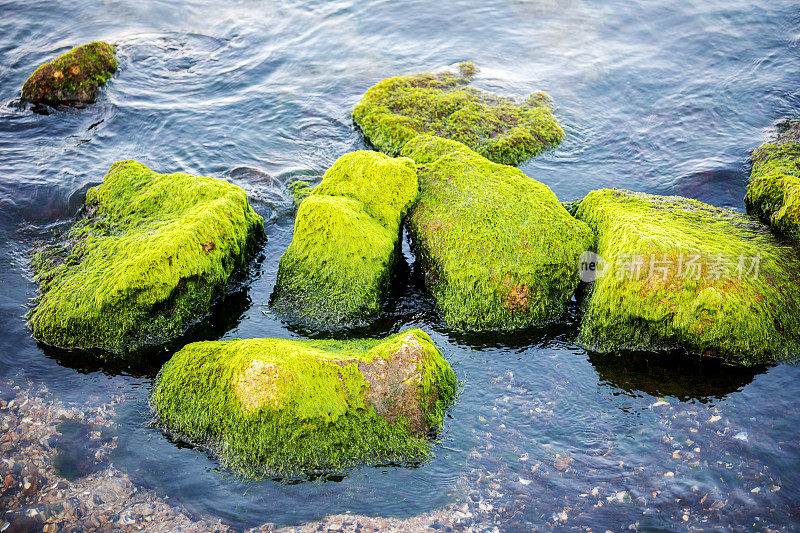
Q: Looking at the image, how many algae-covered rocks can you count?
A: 8